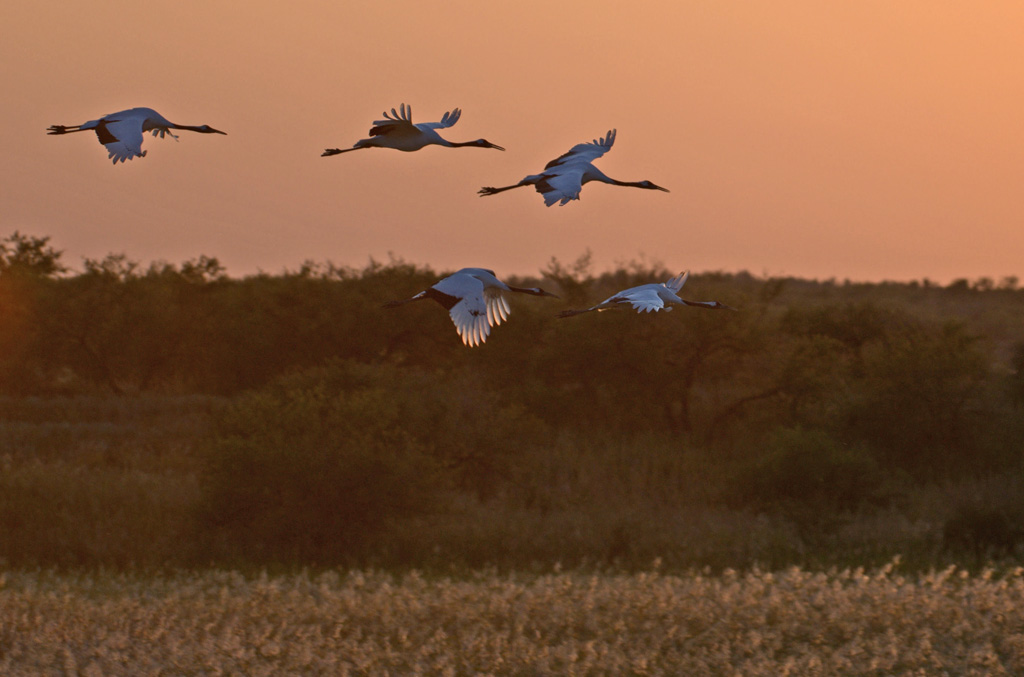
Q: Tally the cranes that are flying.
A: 5